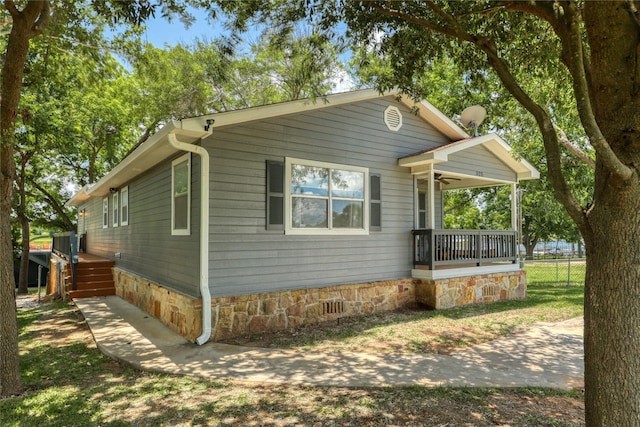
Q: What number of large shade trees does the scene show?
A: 2